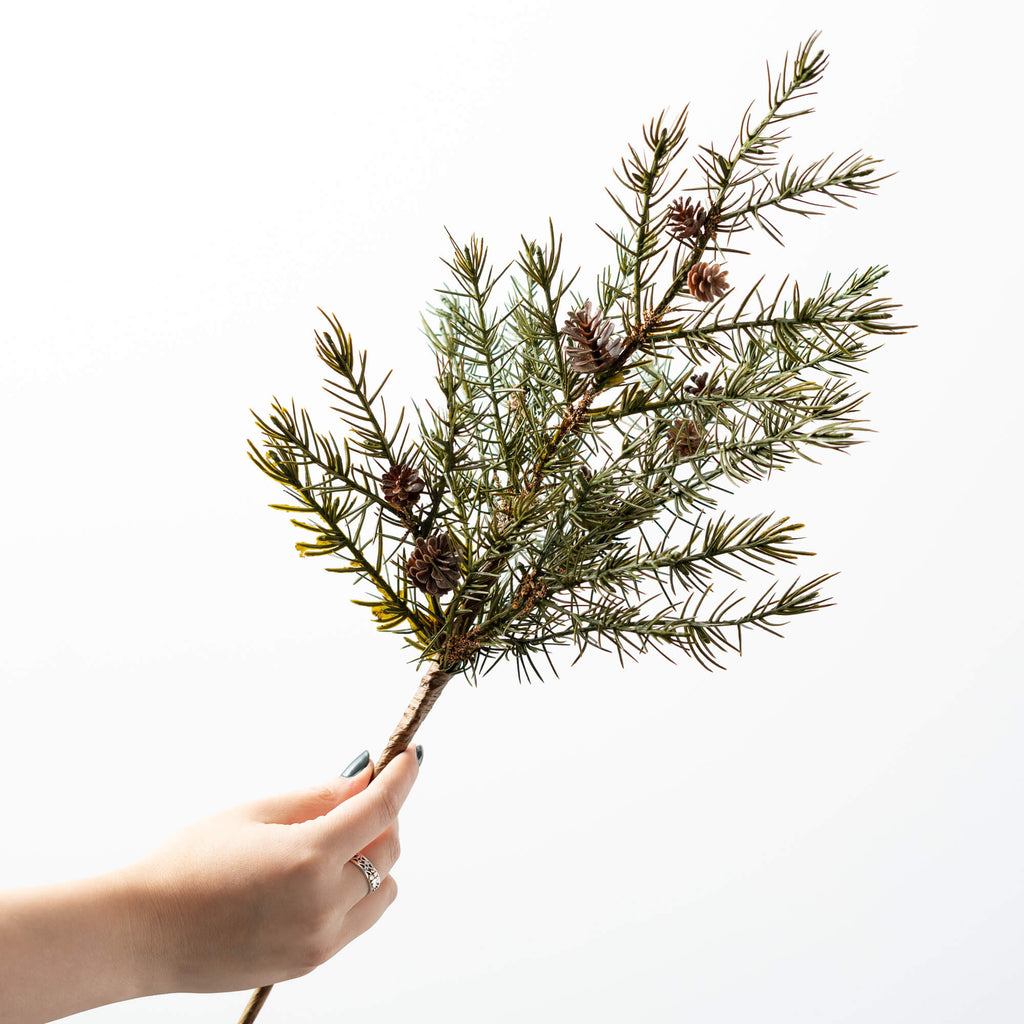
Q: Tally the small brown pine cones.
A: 7